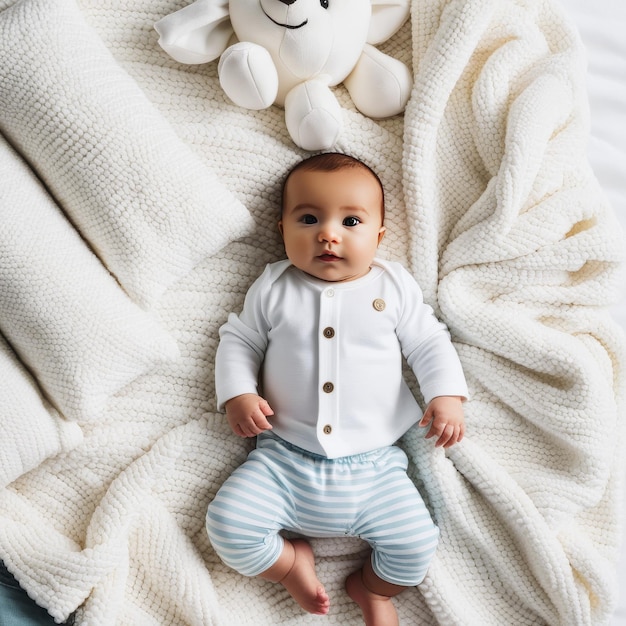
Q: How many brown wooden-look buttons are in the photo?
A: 4